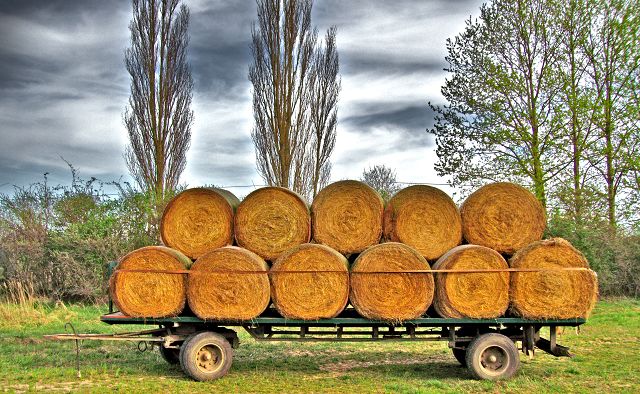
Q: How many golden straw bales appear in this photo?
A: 11